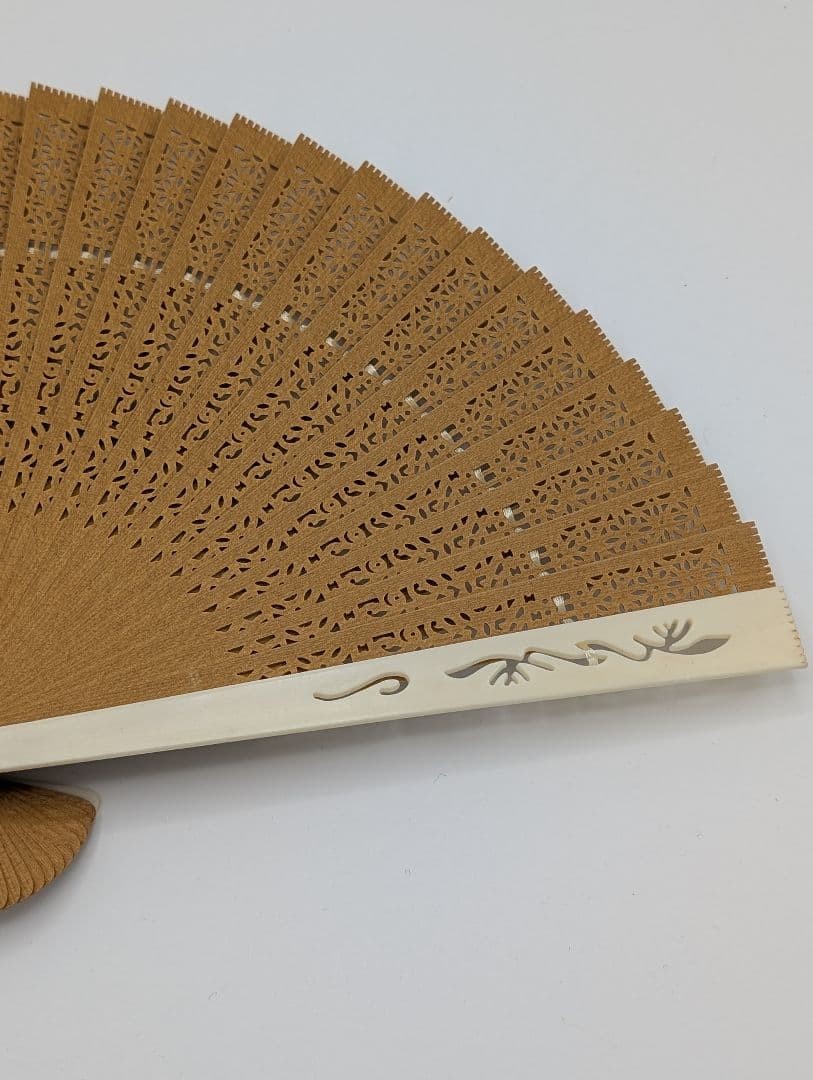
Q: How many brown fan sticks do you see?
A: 15